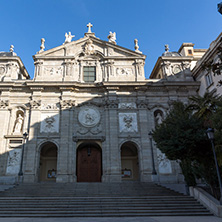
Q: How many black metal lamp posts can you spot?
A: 3